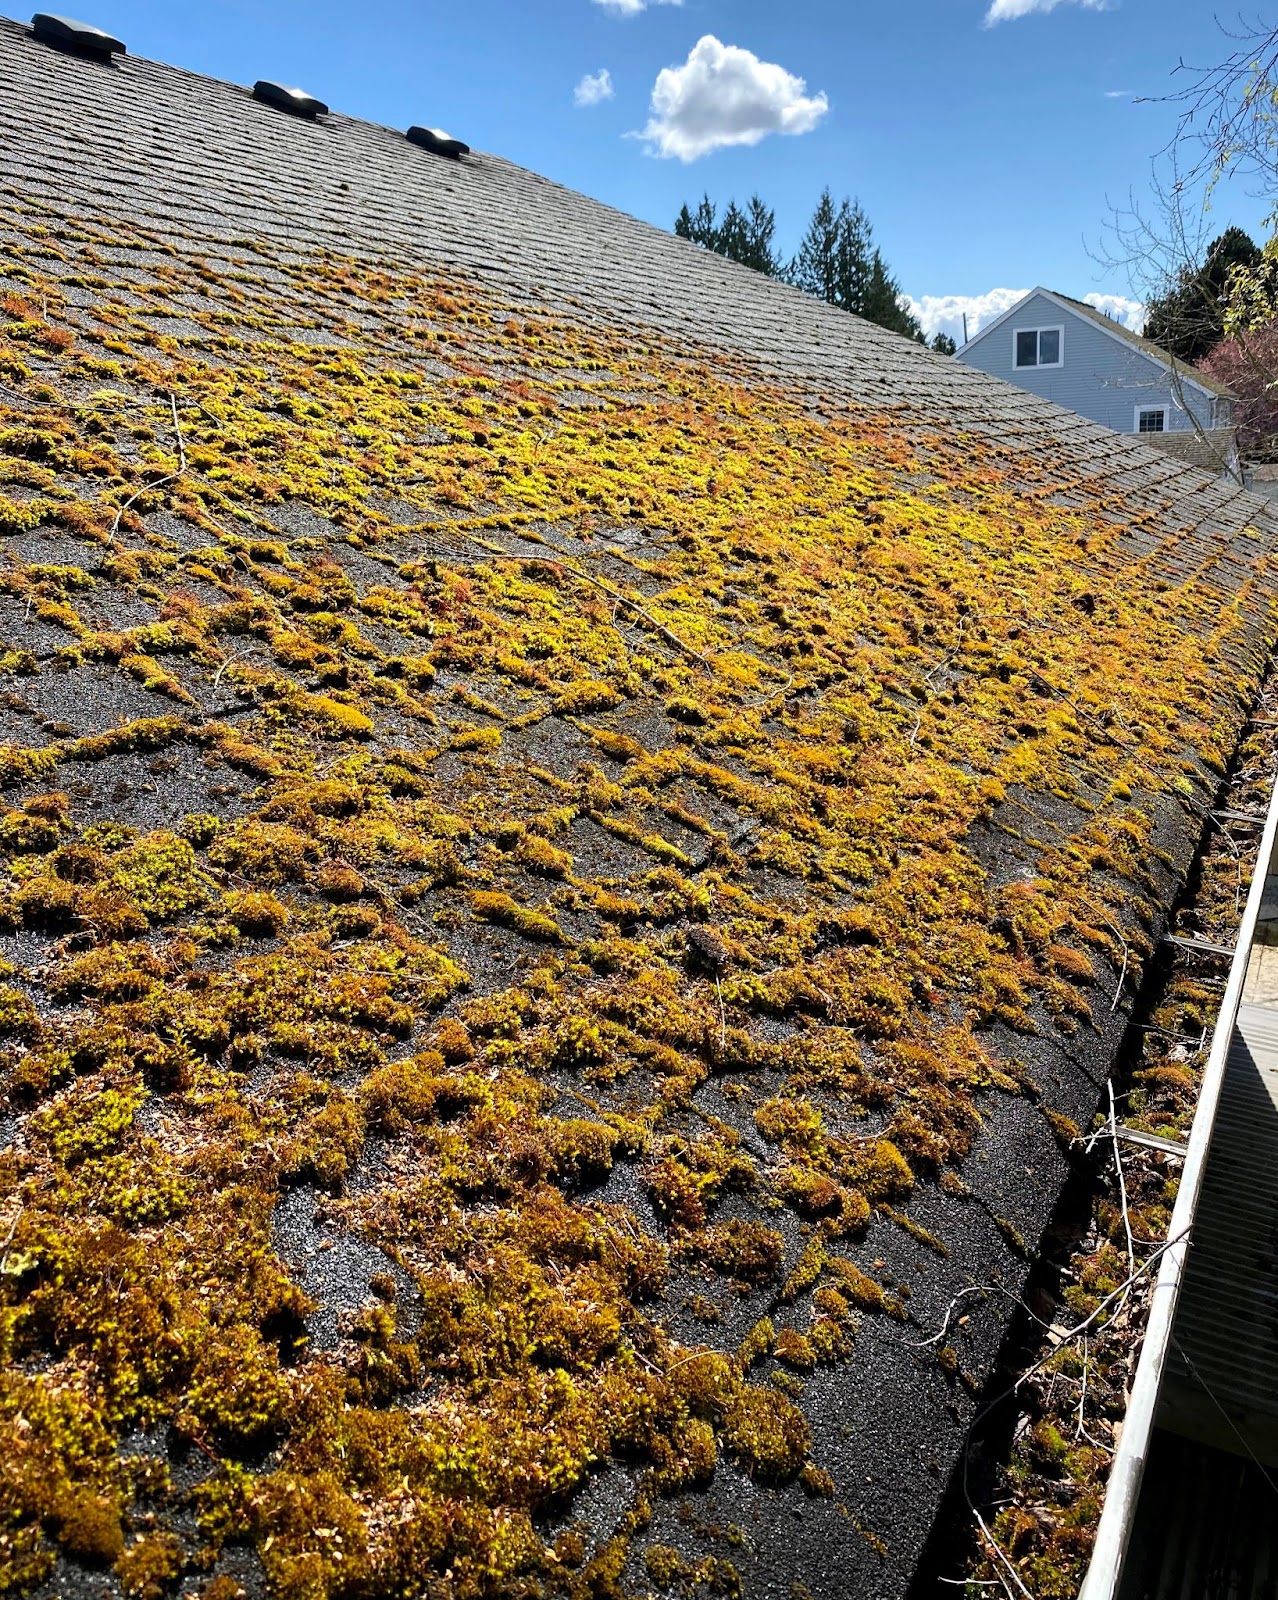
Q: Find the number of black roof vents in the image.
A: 3